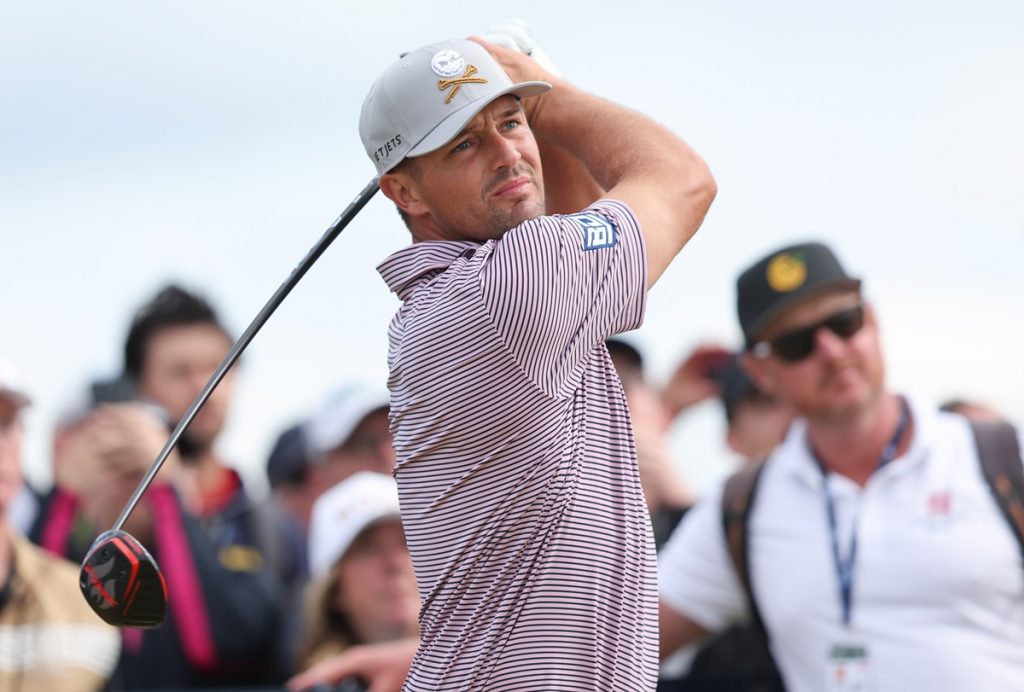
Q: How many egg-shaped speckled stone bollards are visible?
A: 0